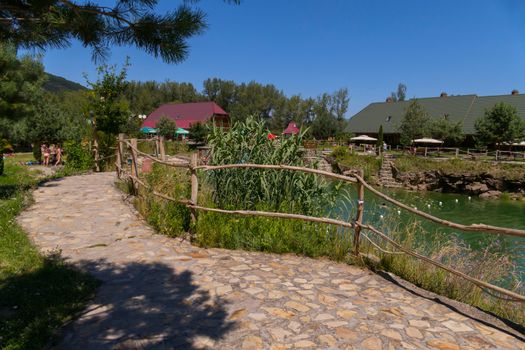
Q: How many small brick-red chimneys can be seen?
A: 3